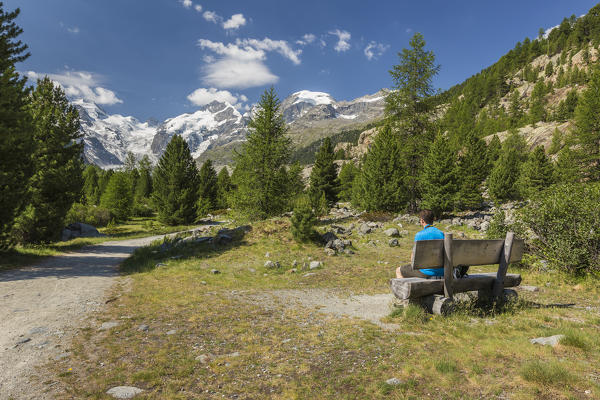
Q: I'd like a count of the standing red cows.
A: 0